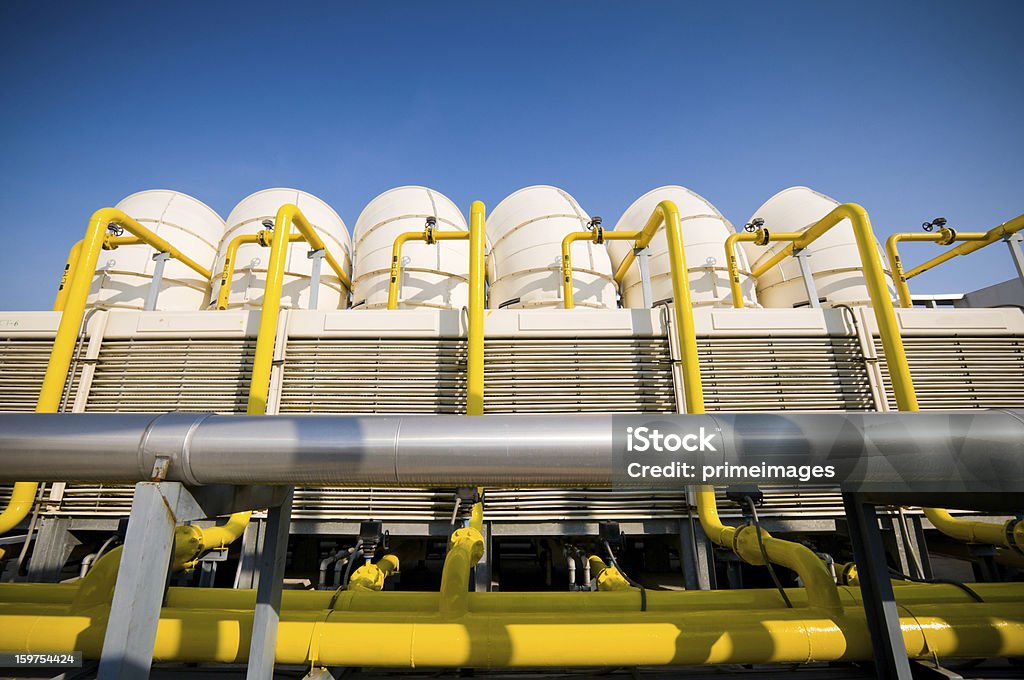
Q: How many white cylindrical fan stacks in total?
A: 6